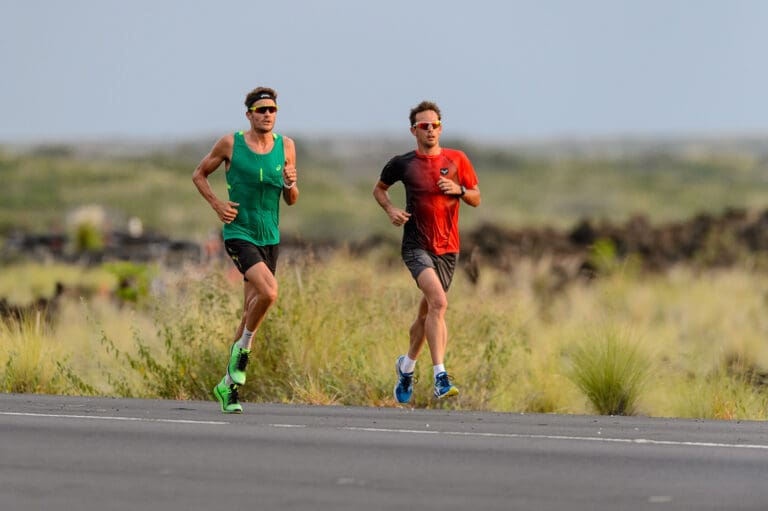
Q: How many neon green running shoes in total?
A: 2